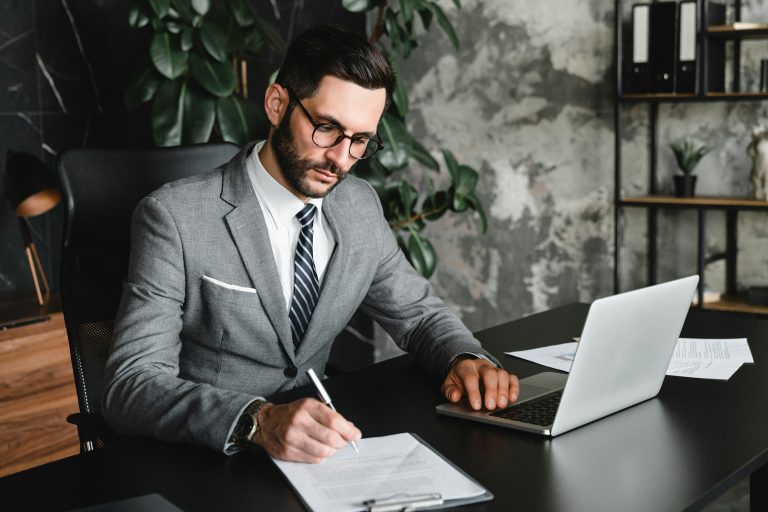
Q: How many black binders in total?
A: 3